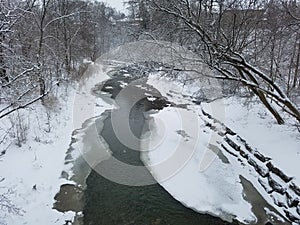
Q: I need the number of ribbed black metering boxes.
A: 0